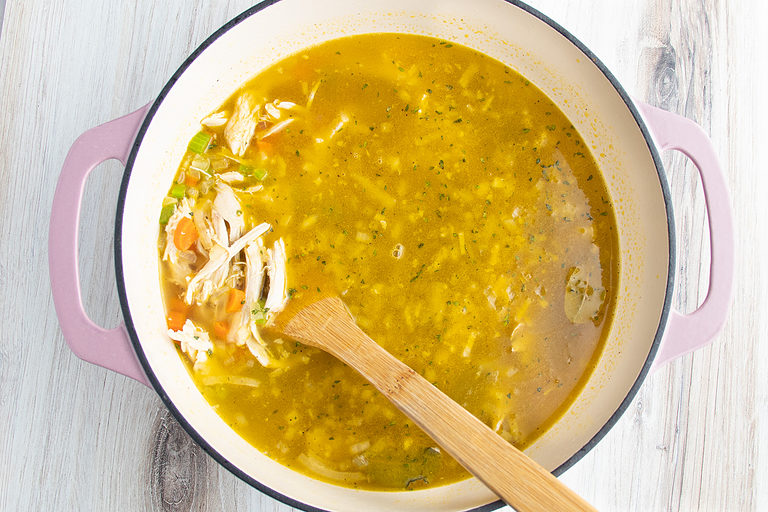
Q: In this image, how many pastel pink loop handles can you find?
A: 2